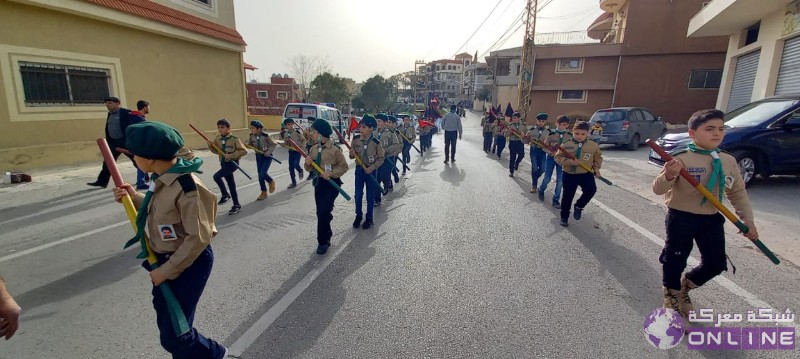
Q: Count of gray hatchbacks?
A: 1